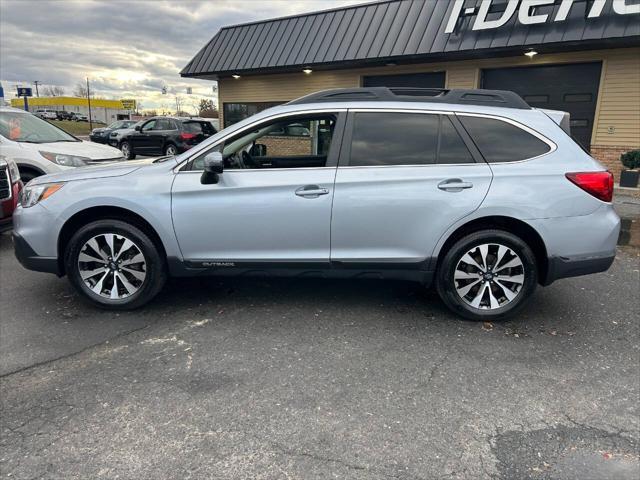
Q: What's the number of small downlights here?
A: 3